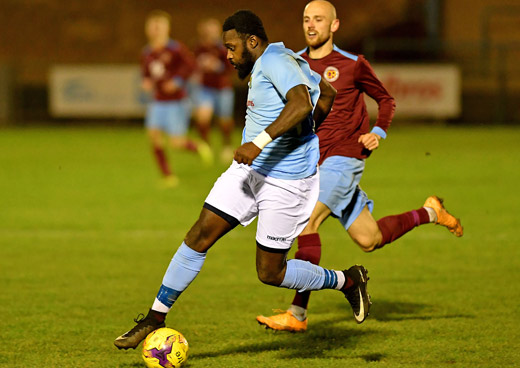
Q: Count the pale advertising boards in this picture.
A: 2